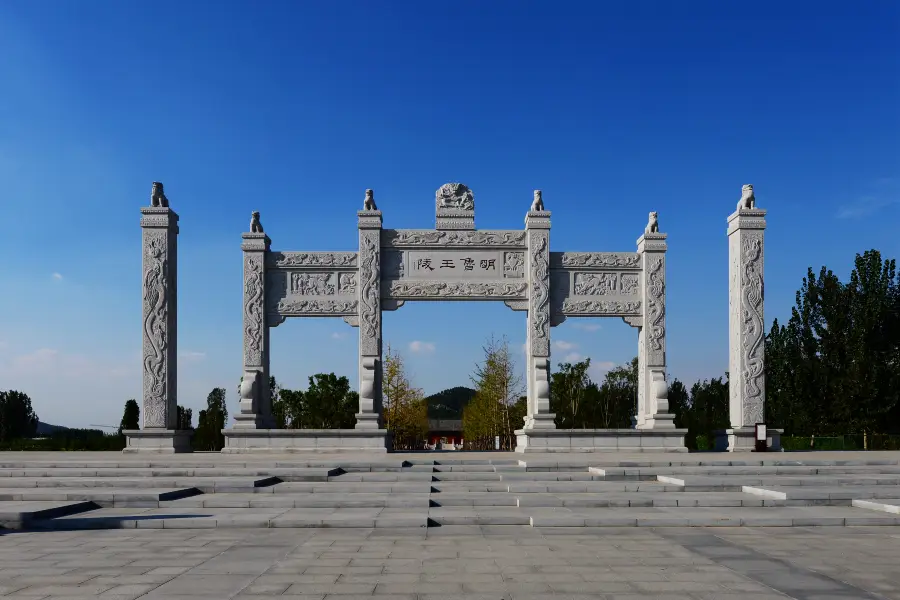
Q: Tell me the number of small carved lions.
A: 6